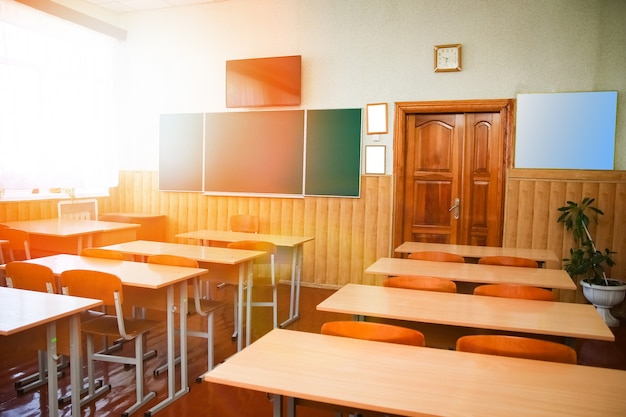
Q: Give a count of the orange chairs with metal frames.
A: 13